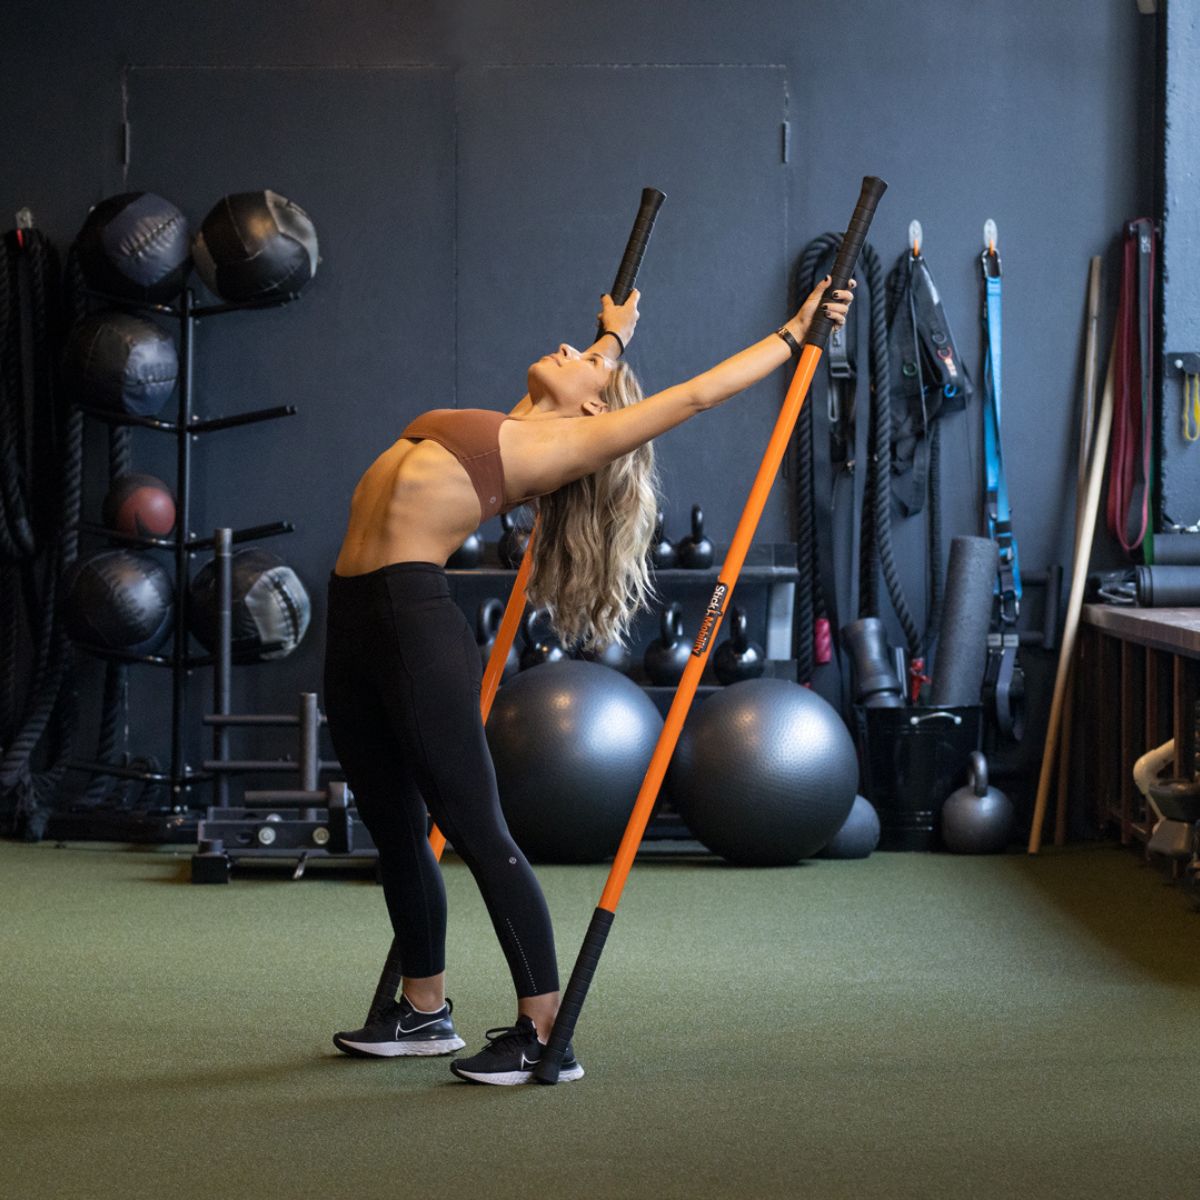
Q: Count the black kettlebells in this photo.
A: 9